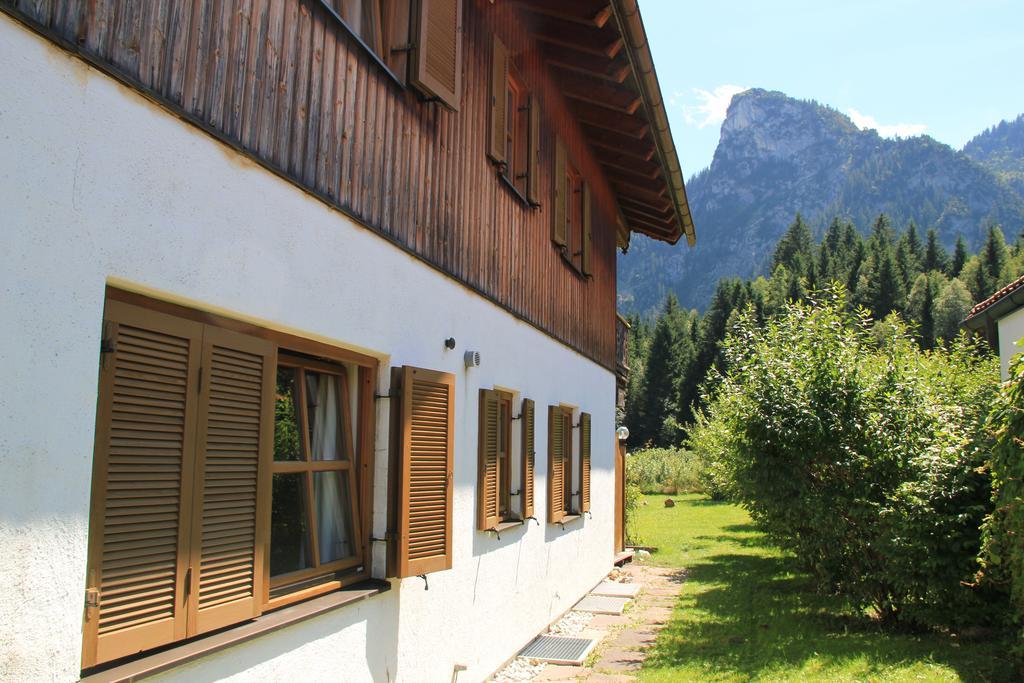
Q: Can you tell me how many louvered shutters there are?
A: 12